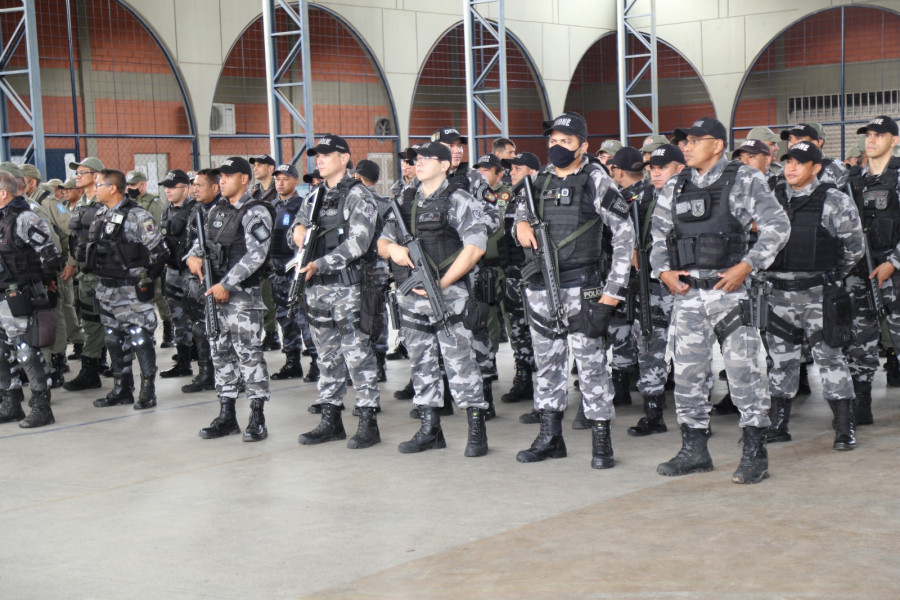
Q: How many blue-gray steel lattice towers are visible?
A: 4